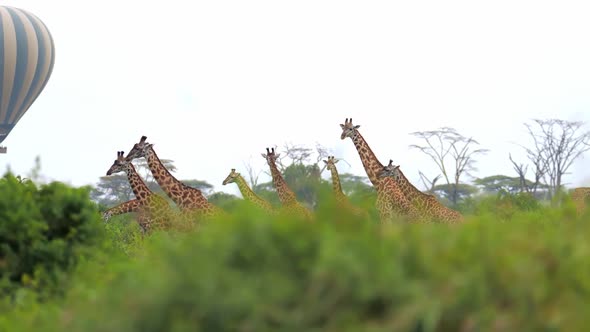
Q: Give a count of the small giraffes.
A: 2